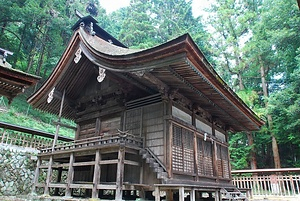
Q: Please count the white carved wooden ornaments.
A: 3